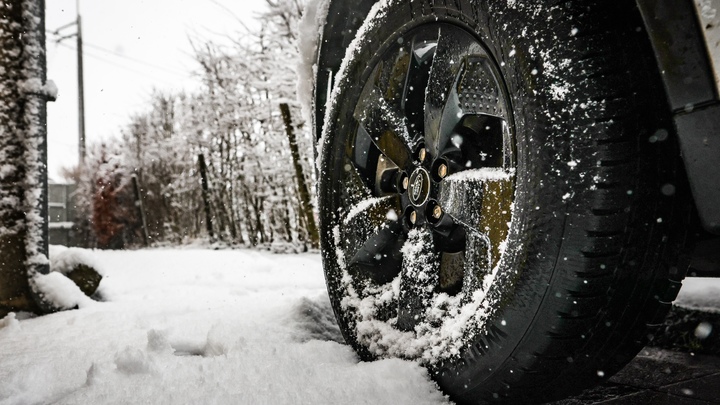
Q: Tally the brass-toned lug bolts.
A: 5